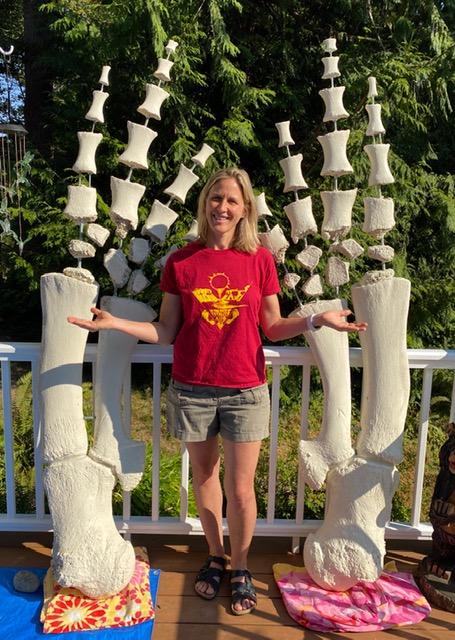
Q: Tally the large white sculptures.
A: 2